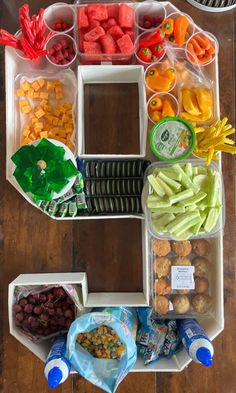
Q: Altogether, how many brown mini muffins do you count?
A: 12